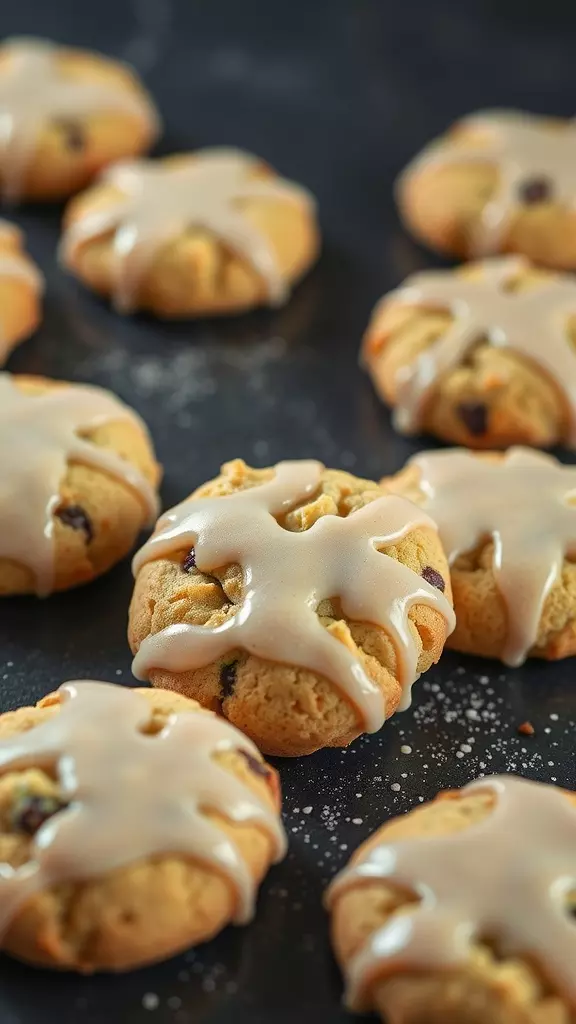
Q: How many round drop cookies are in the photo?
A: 10